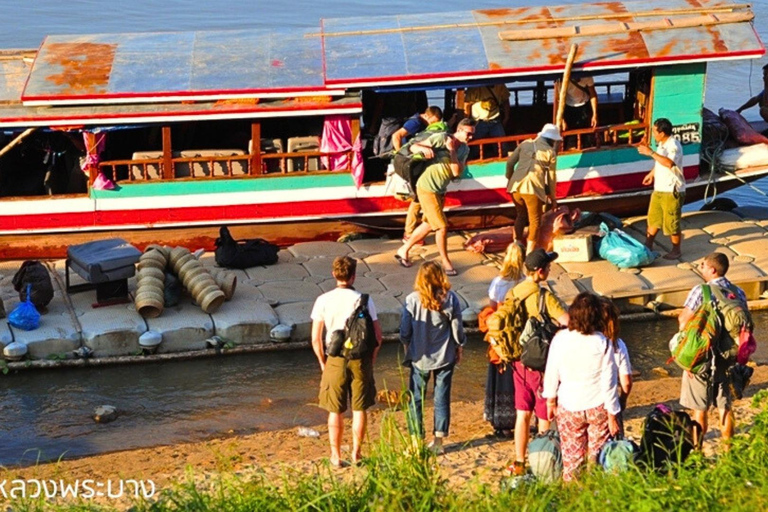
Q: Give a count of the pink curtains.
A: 2